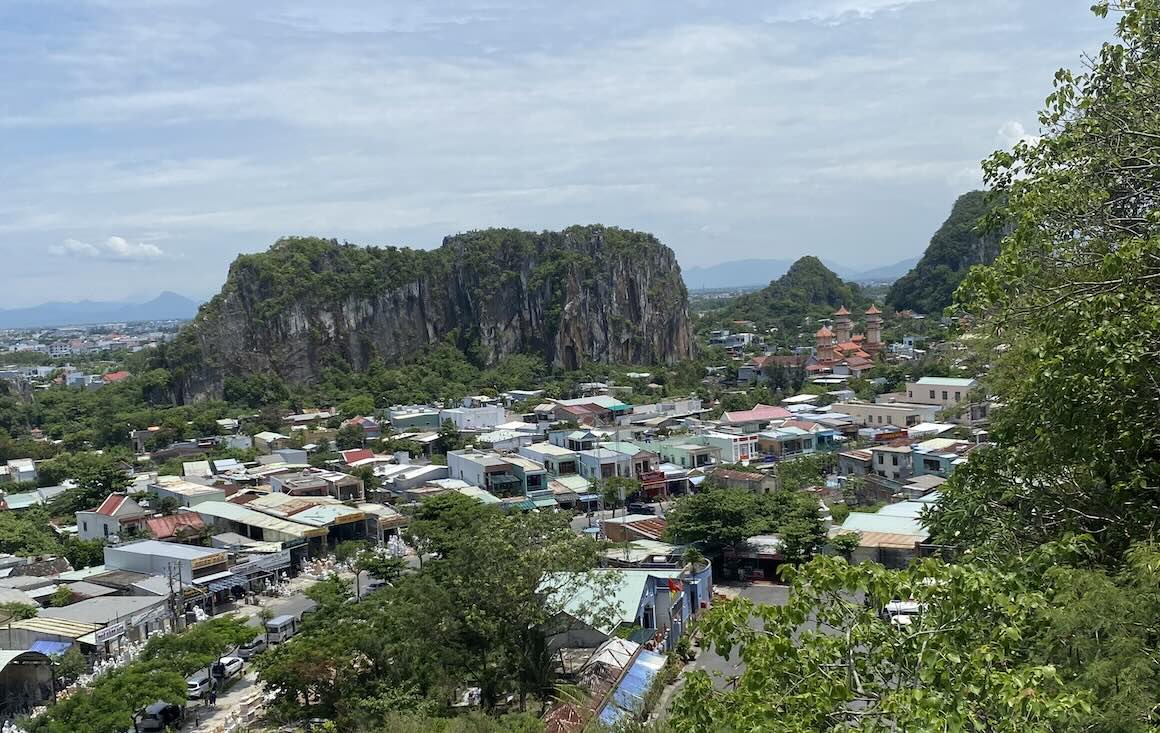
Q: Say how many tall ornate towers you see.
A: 3